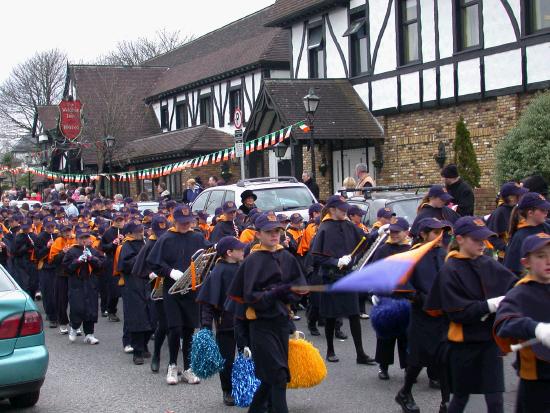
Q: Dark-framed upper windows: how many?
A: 9